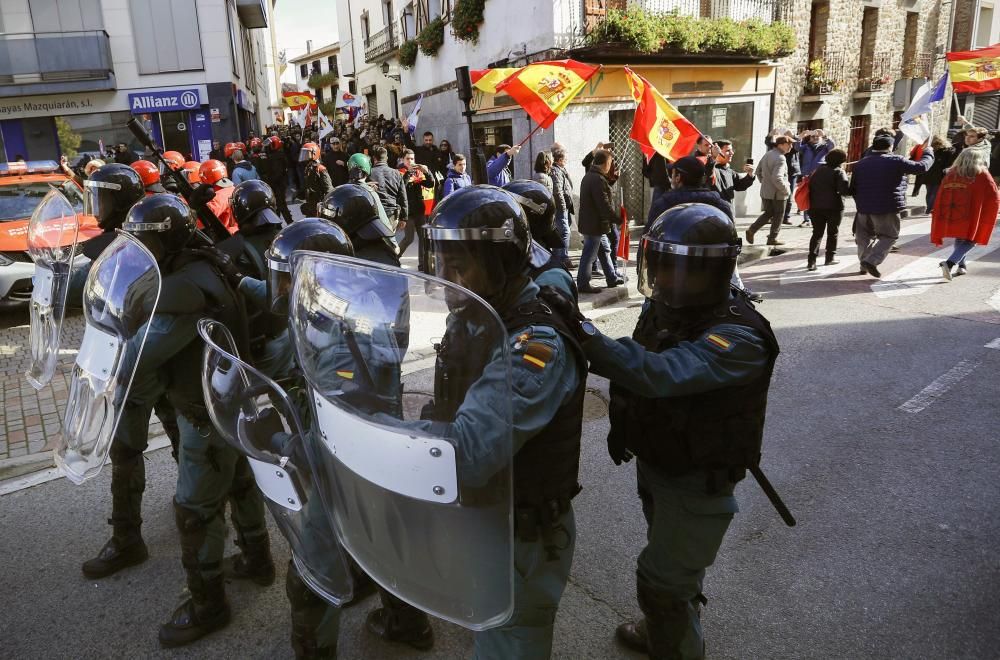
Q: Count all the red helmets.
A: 9